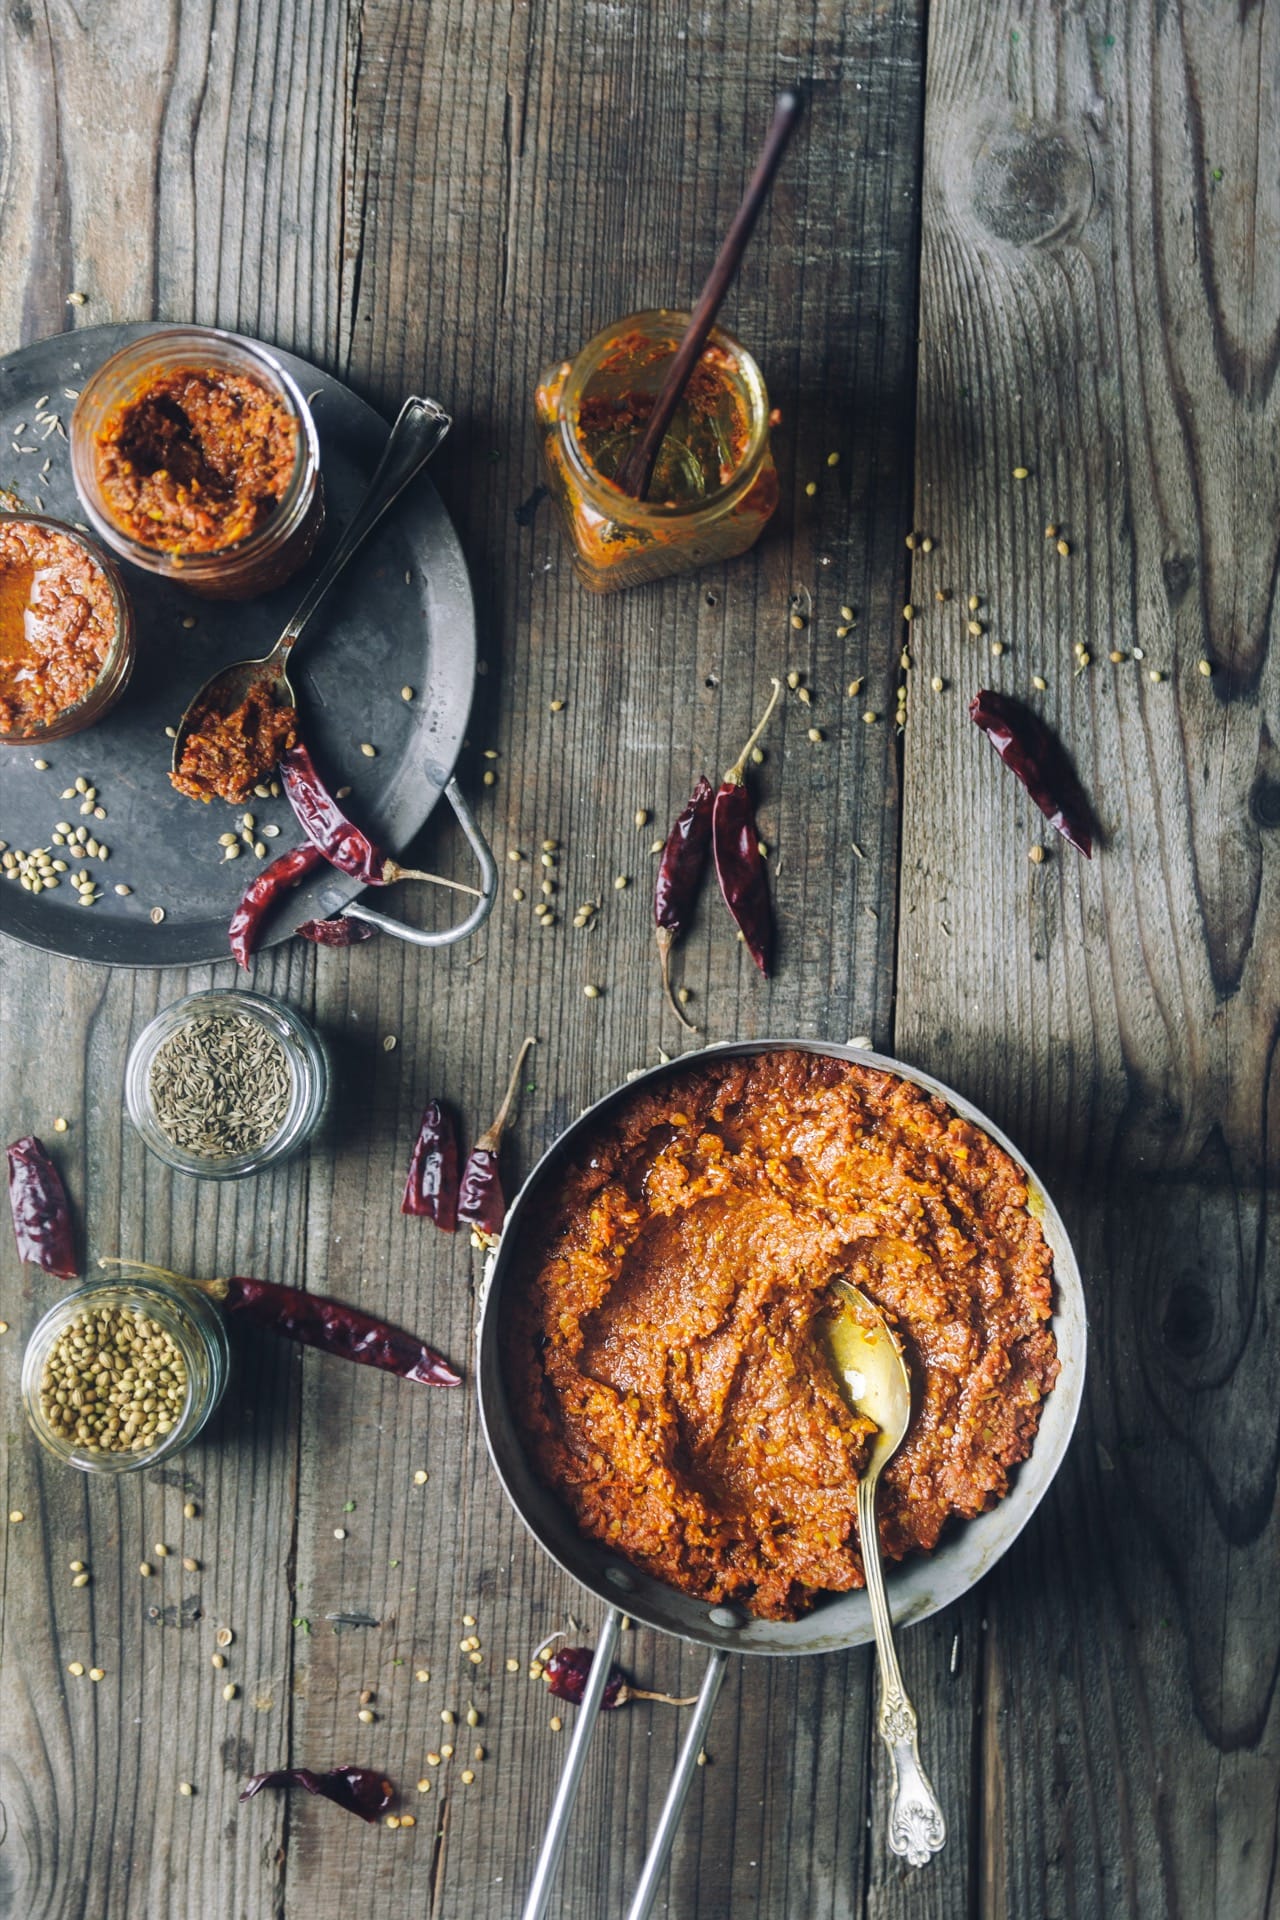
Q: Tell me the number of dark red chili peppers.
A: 12